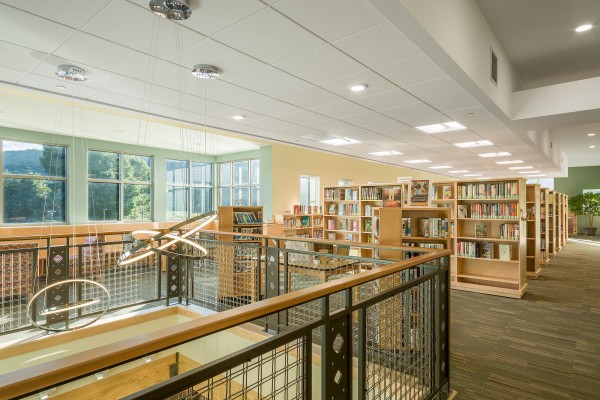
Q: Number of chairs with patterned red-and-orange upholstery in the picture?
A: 2